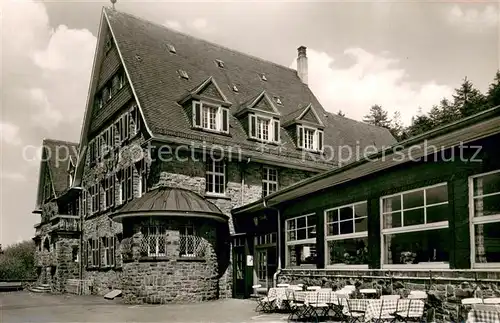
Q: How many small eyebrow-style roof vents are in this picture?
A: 6